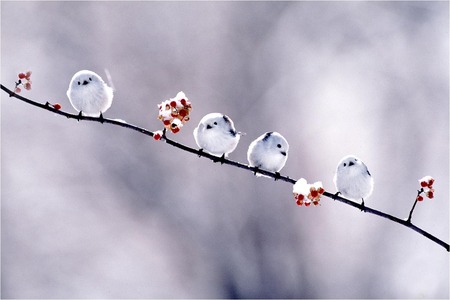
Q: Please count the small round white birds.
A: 4